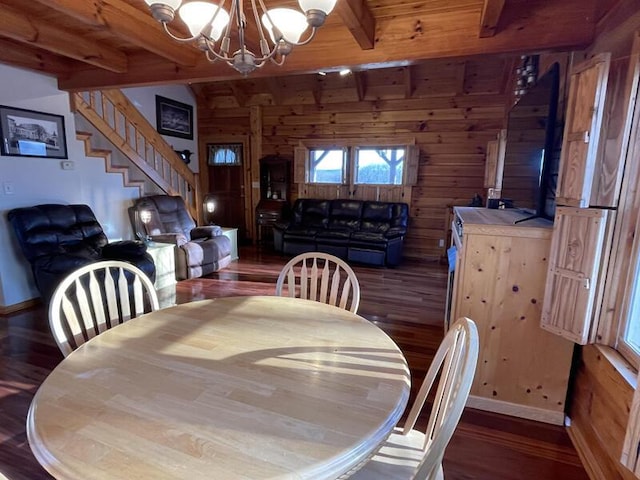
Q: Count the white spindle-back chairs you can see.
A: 3